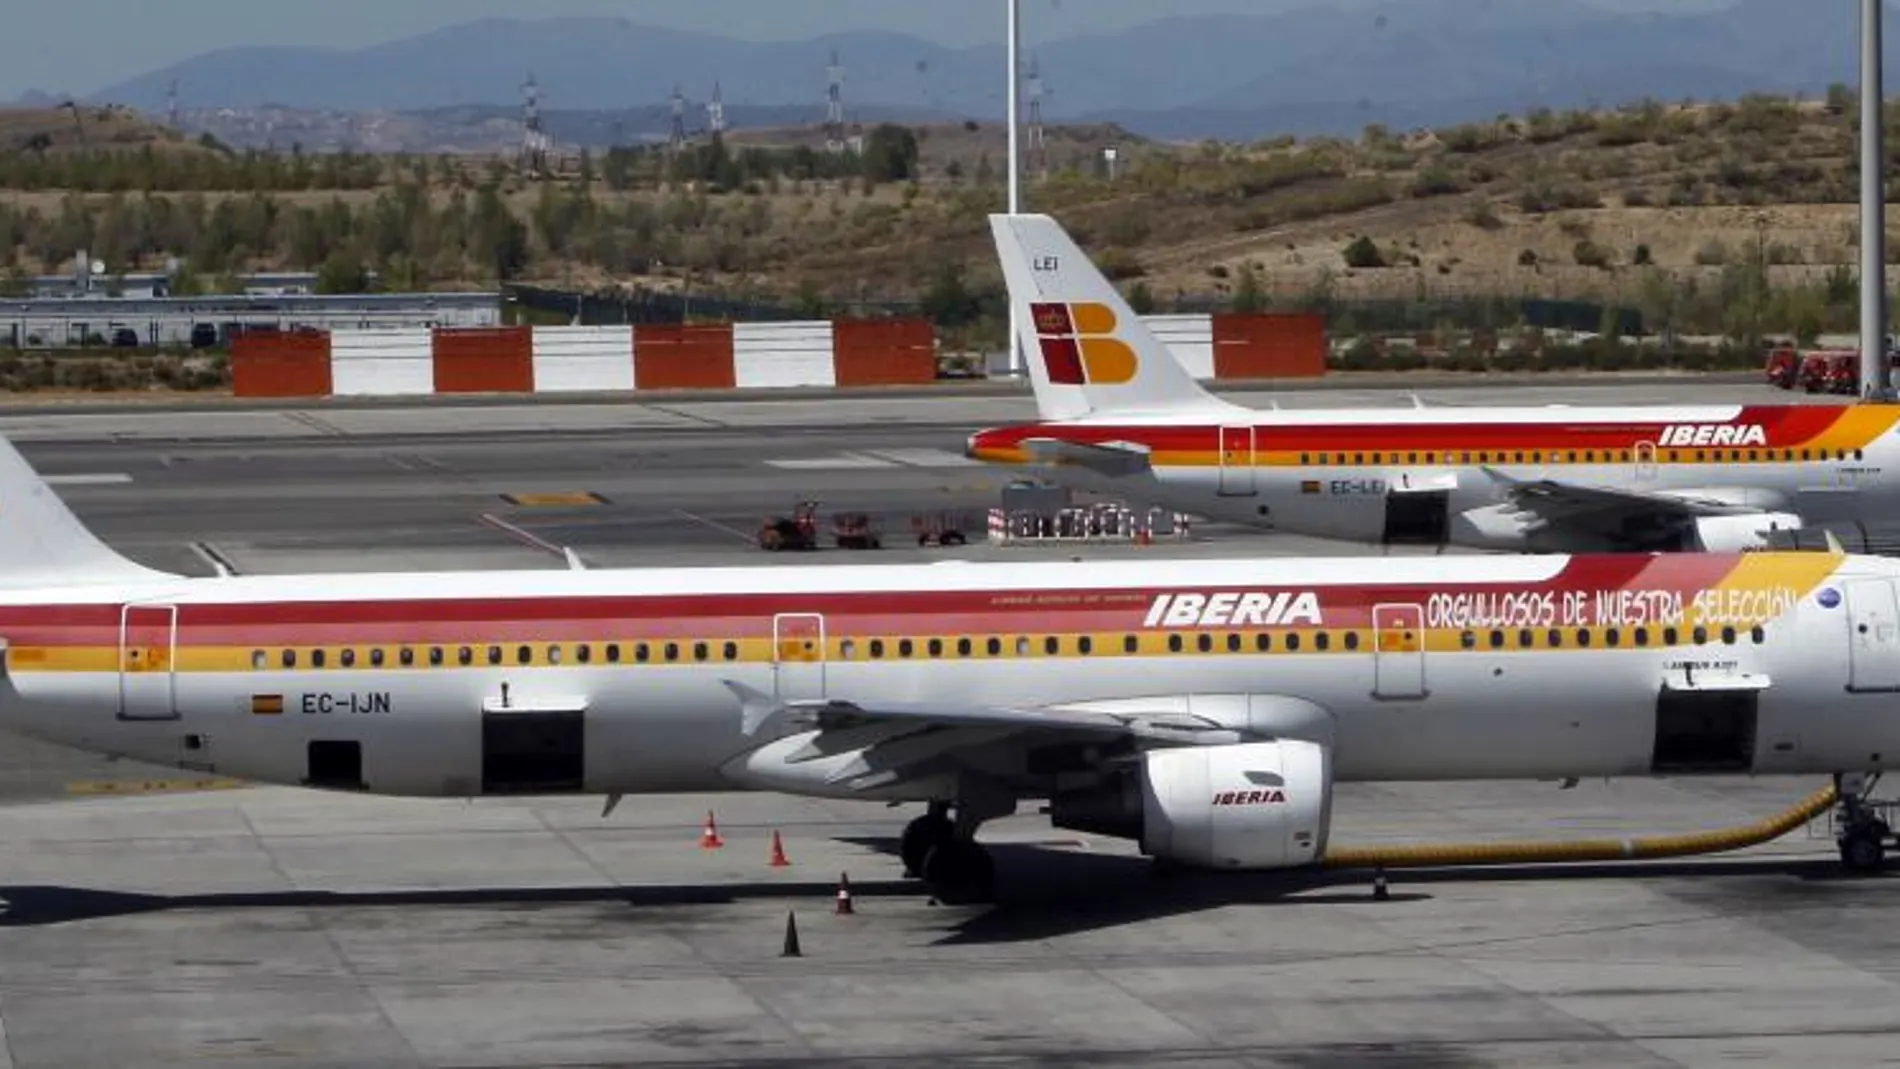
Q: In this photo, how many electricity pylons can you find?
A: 6